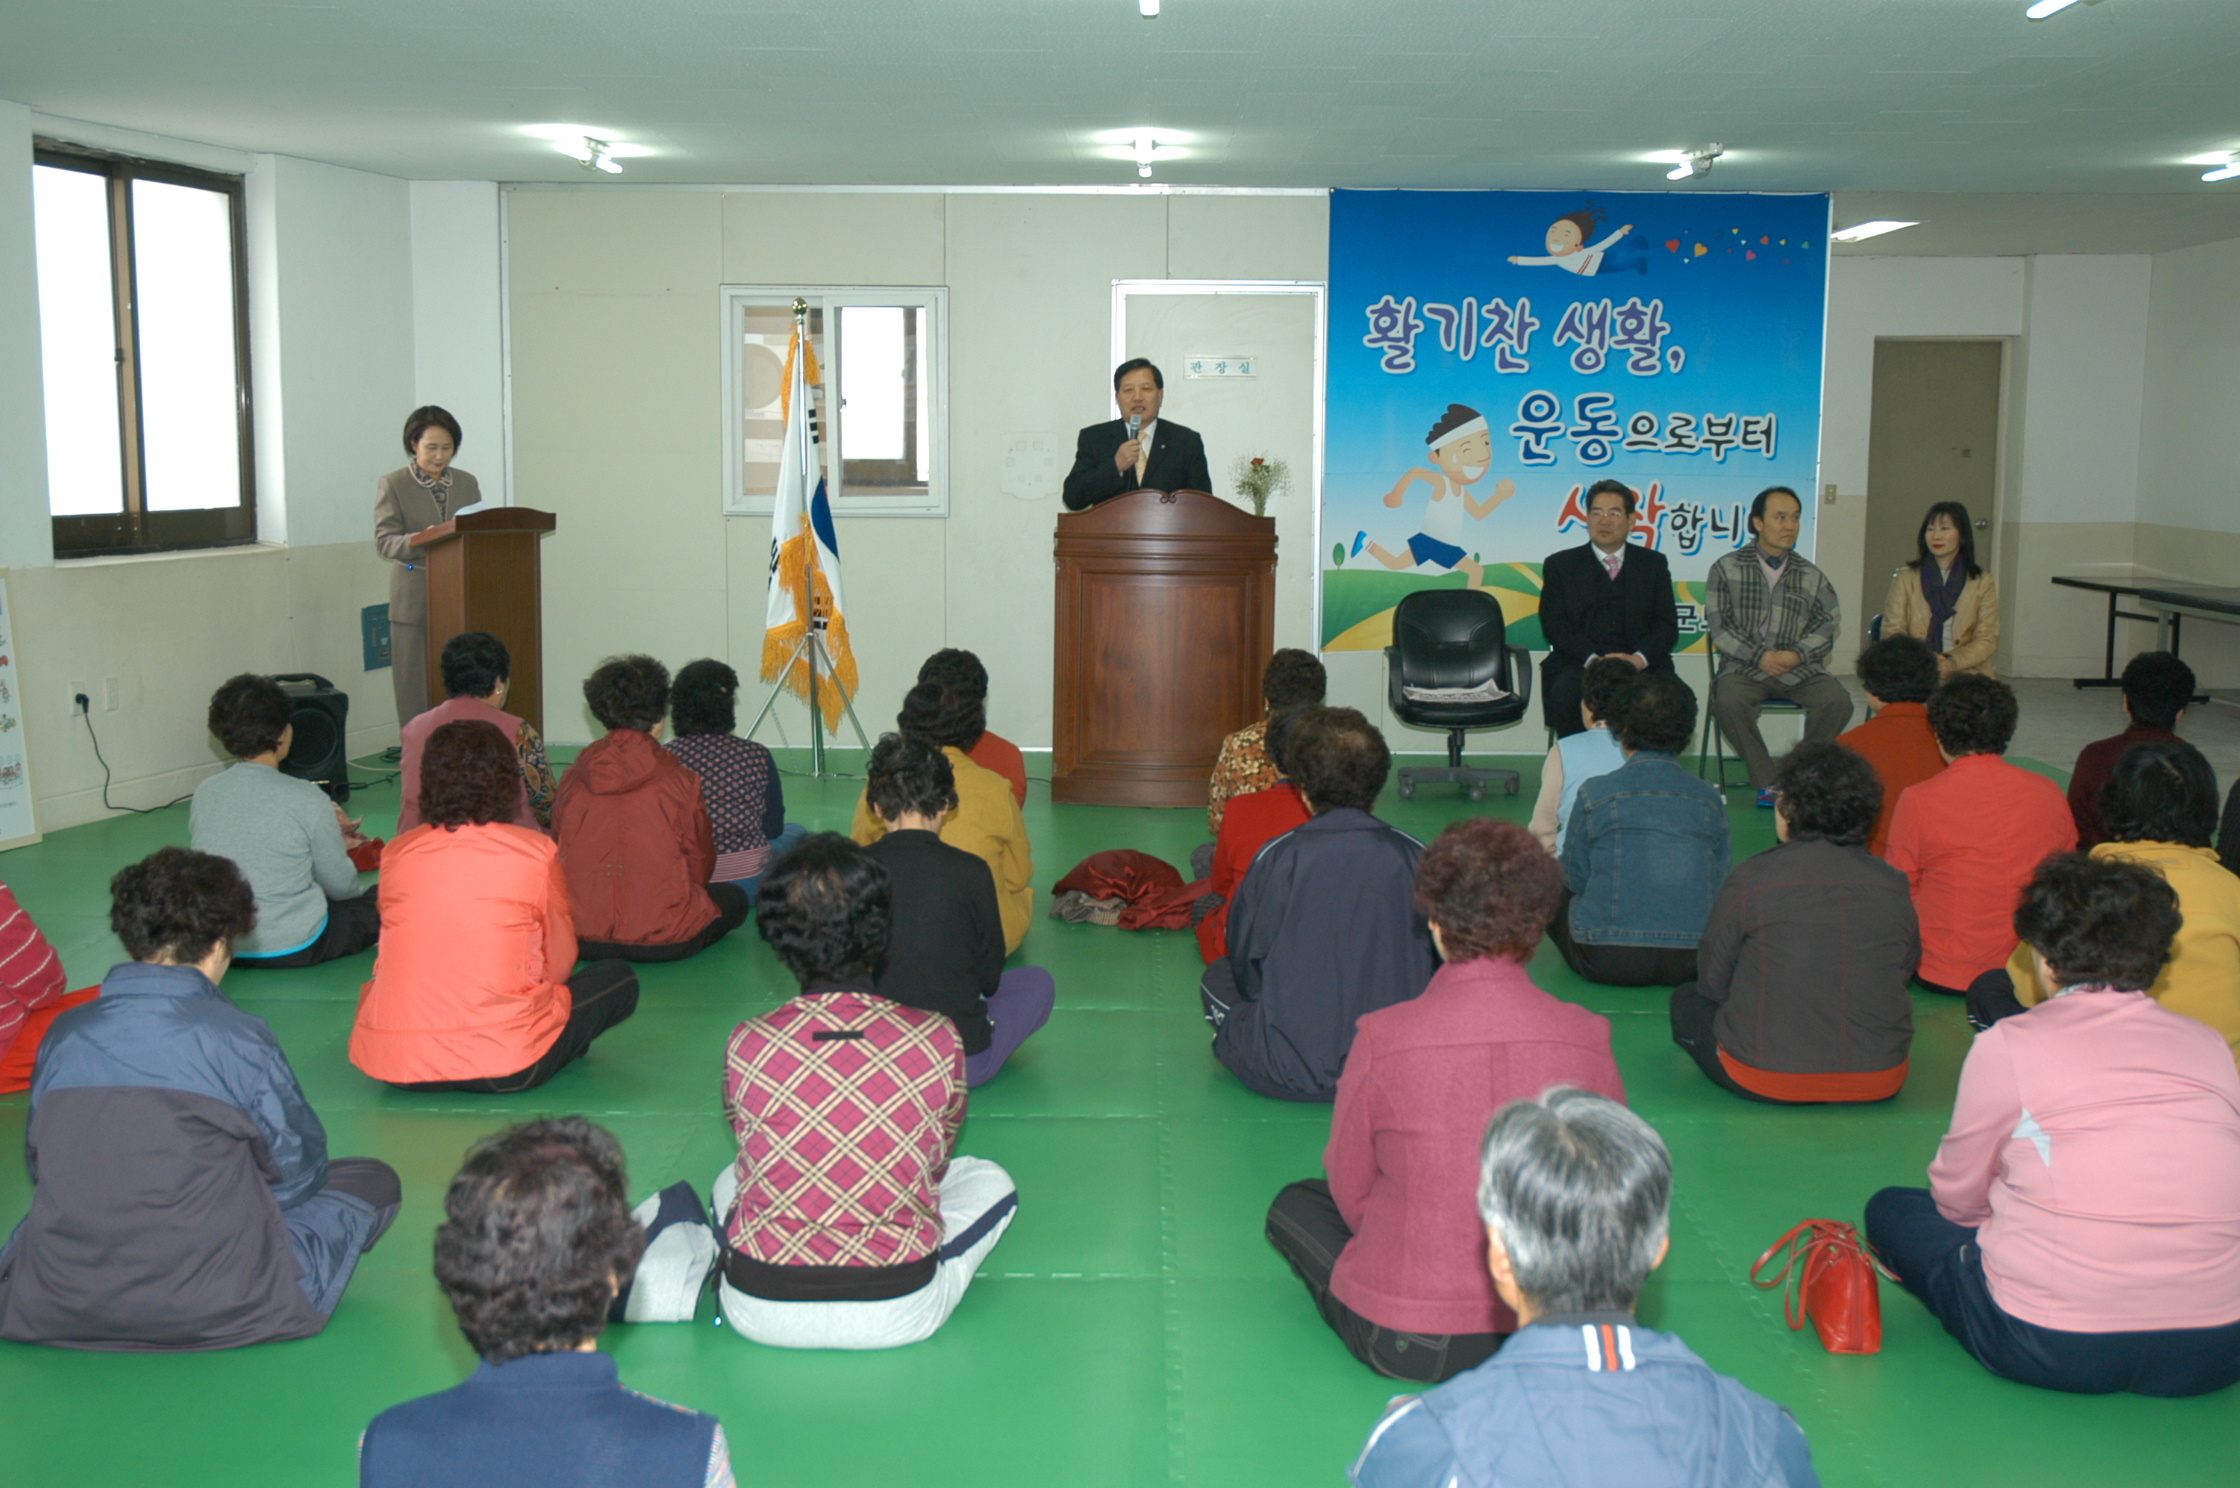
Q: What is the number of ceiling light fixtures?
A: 7